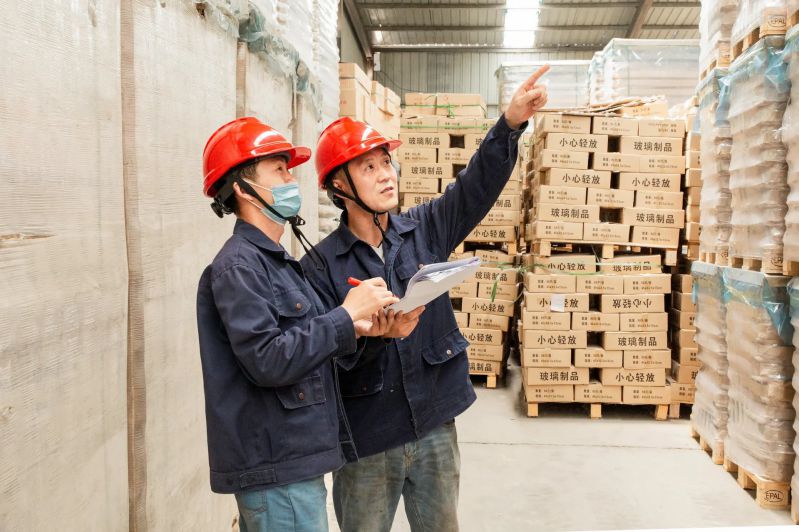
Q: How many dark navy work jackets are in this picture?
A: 2